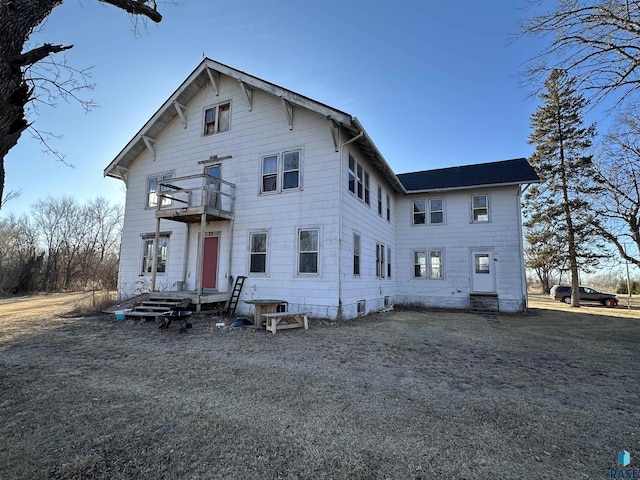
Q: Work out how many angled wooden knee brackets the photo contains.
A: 7